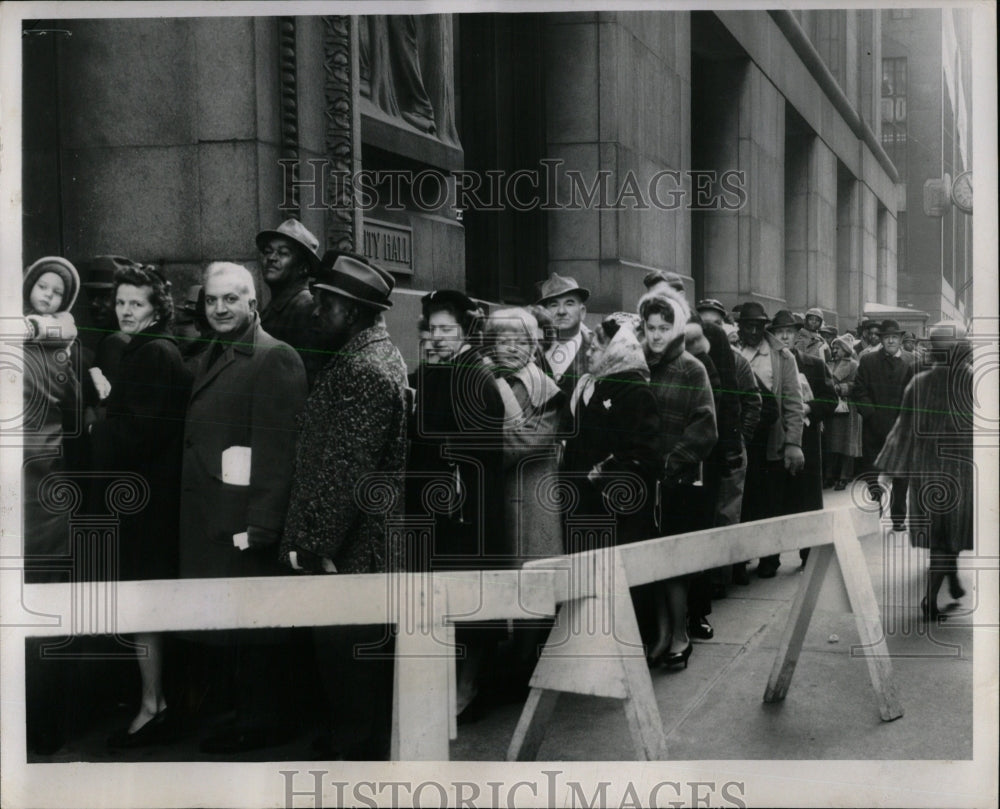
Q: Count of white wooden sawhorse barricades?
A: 2